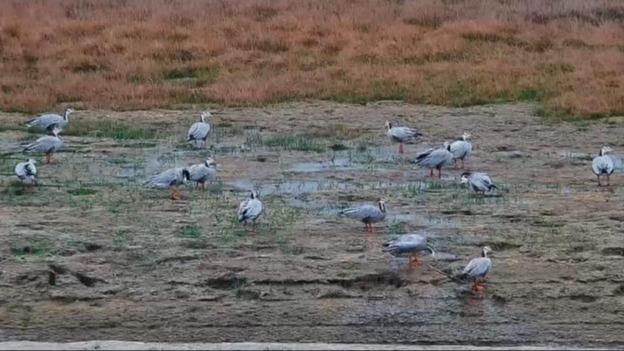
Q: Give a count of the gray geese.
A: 15